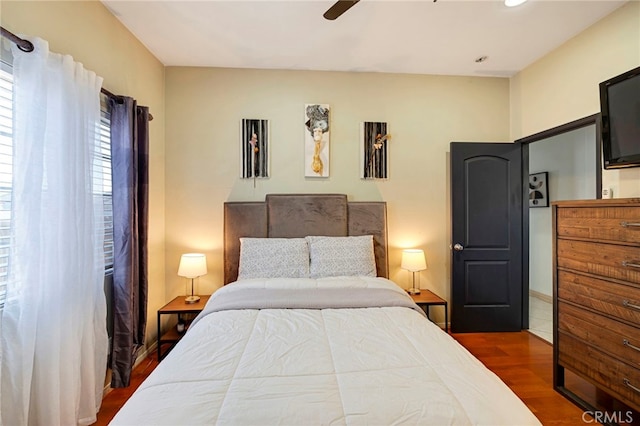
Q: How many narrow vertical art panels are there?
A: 3